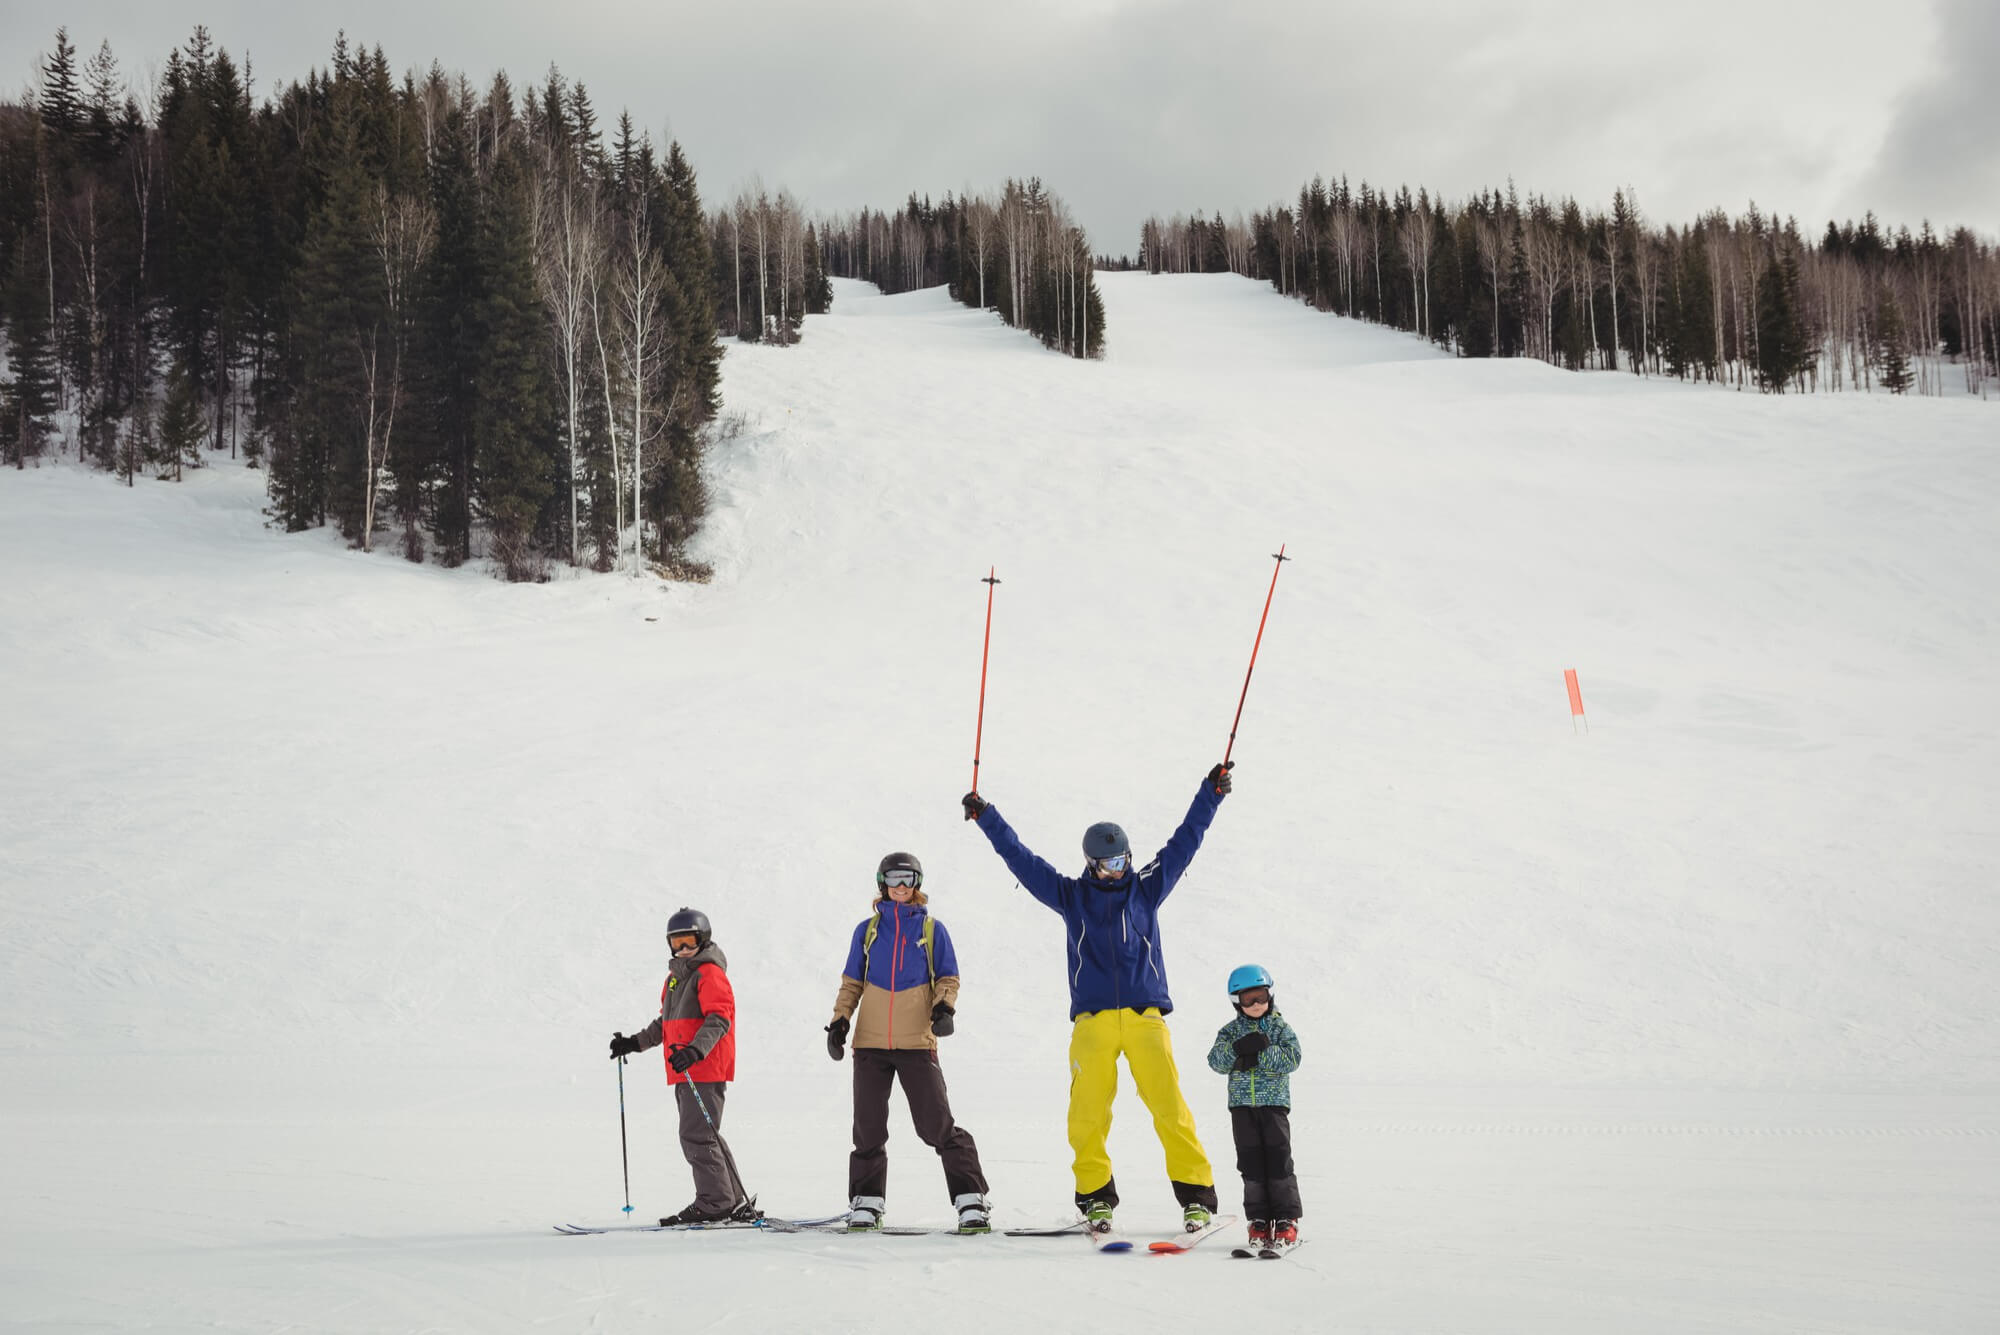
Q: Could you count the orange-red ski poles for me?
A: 2